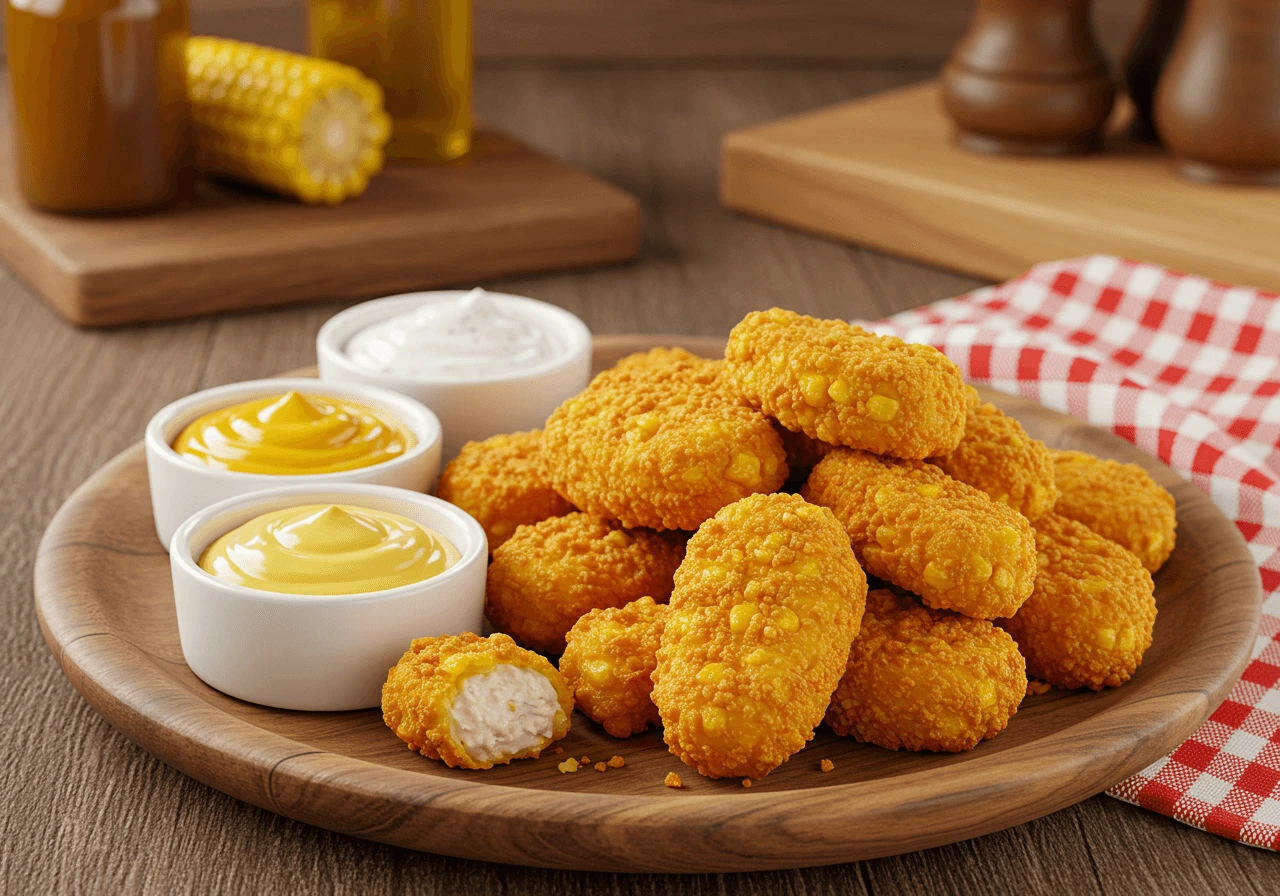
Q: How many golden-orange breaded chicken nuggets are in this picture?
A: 12